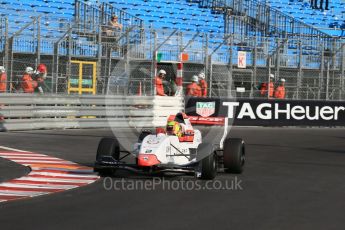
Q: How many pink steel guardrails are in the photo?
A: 0